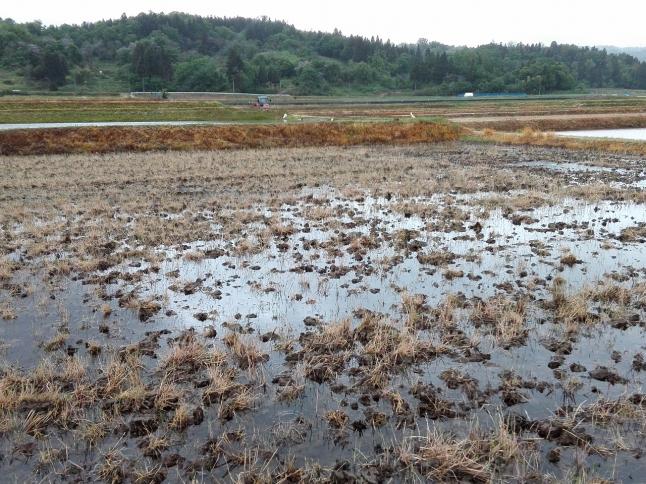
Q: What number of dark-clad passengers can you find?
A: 0